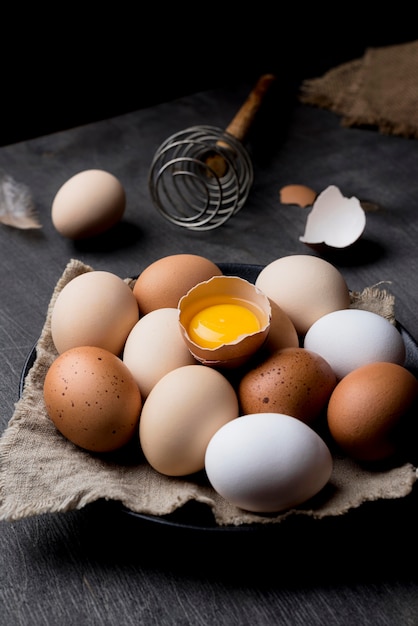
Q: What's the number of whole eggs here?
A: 12